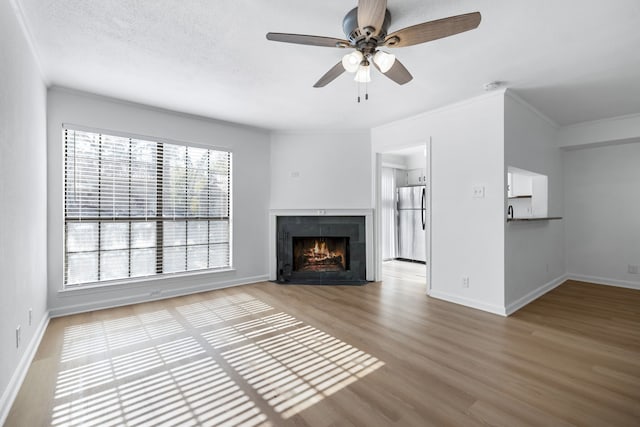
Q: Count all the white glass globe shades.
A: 3